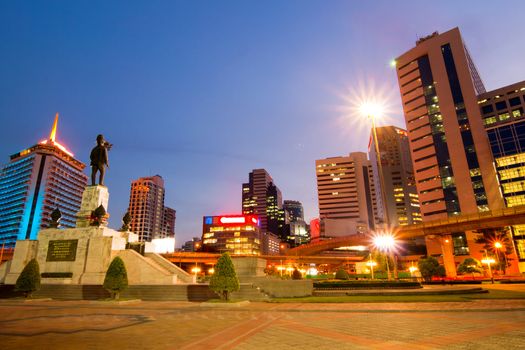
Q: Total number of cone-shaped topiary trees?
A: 3